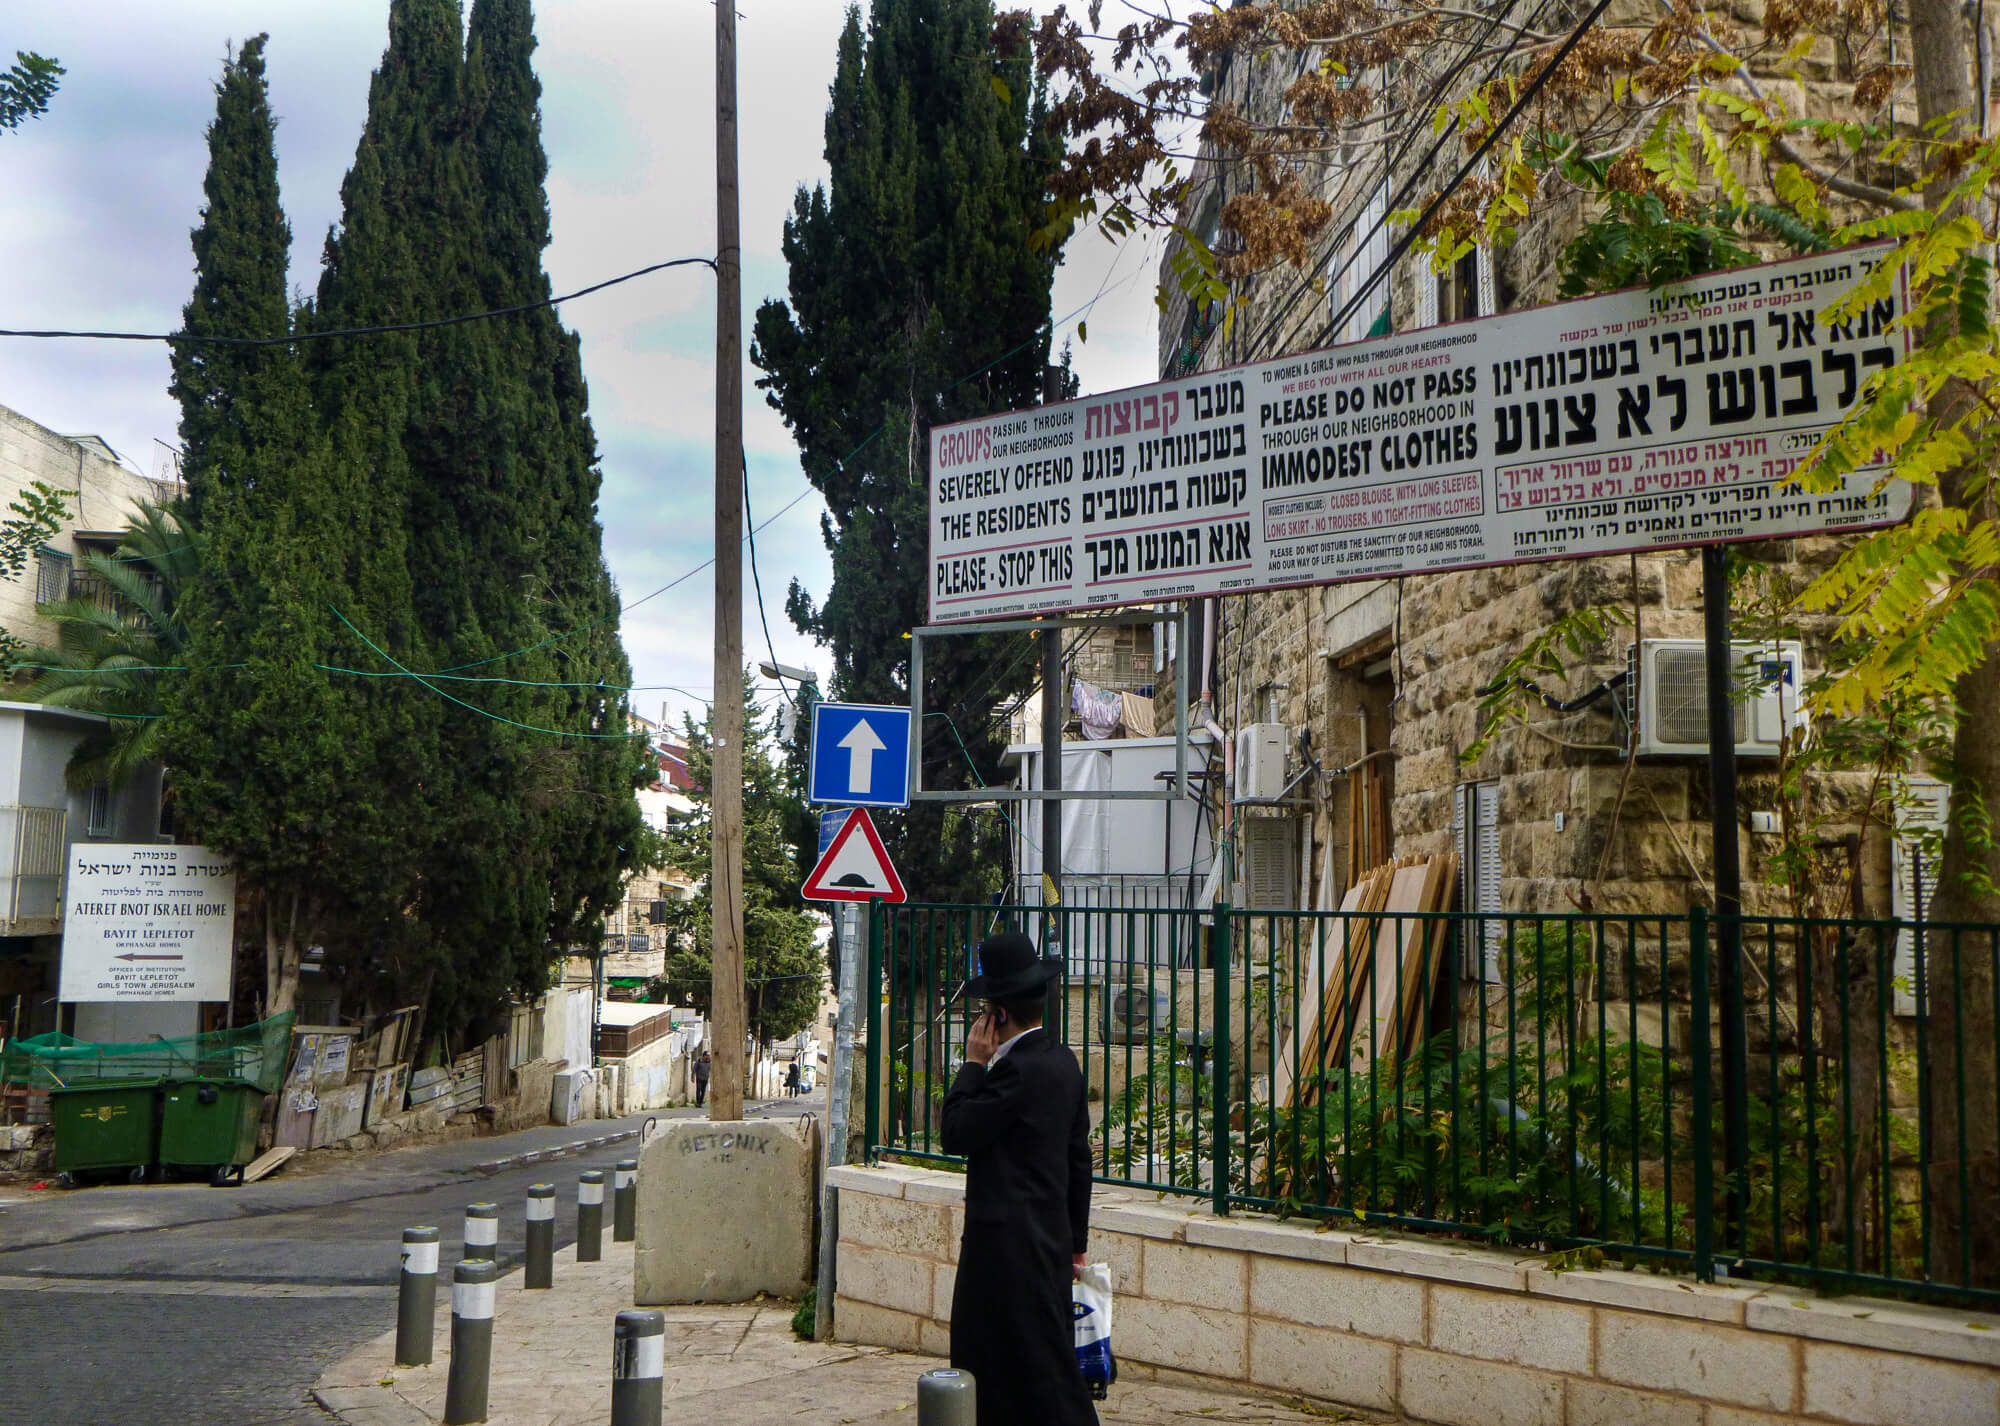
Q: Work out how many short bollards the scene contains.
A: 8